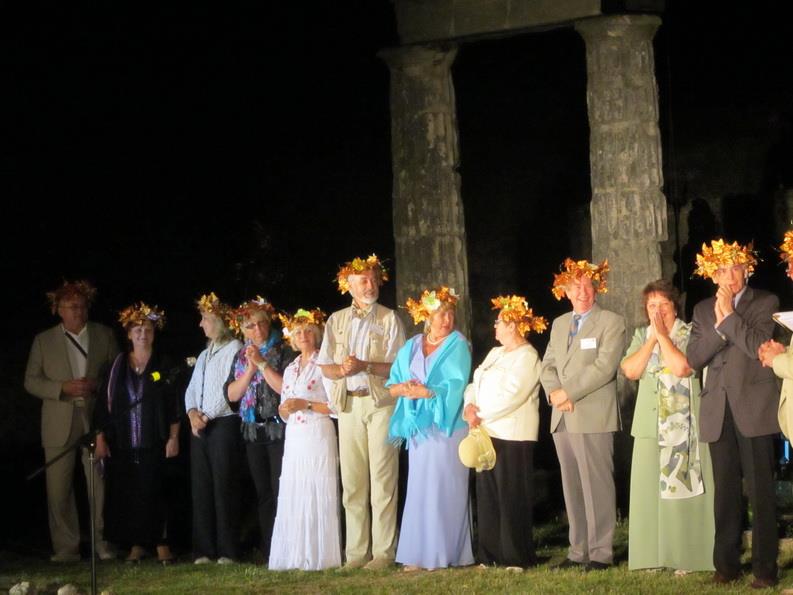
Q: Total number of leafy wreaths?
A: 11